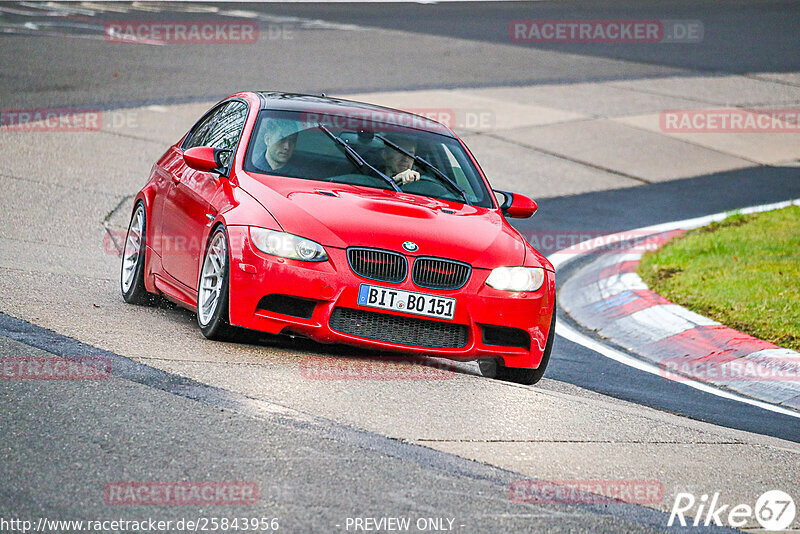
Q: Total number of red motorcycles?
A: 0